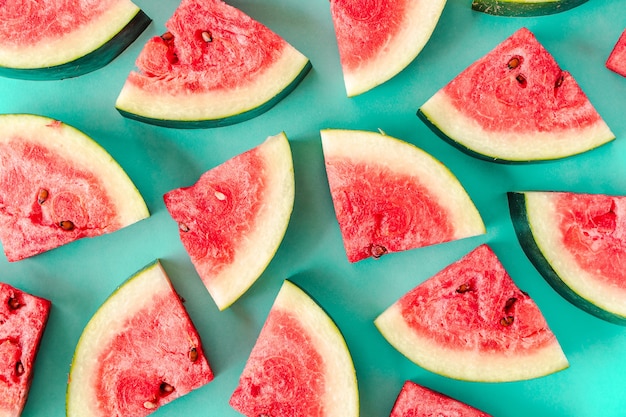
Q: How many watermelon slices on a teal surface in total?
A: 15